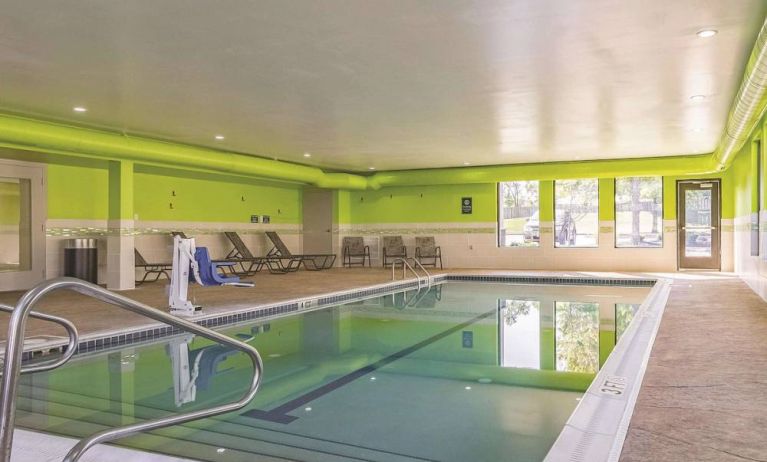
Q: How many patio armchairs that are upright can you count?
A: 3